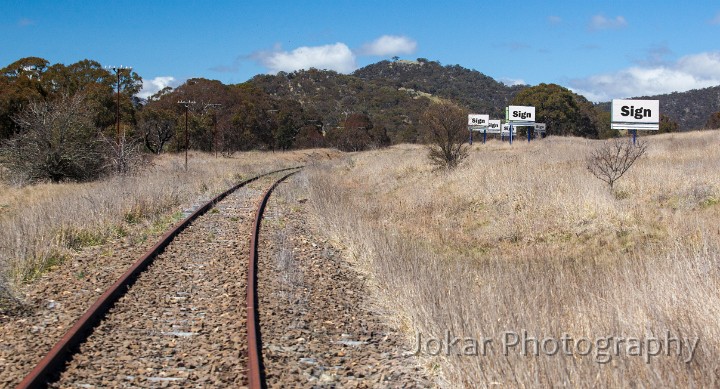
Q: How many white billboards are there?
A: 6